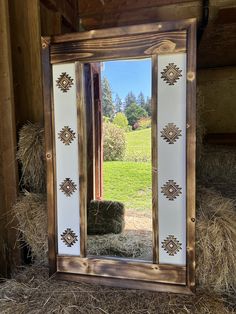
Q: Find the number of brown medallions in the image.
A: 8